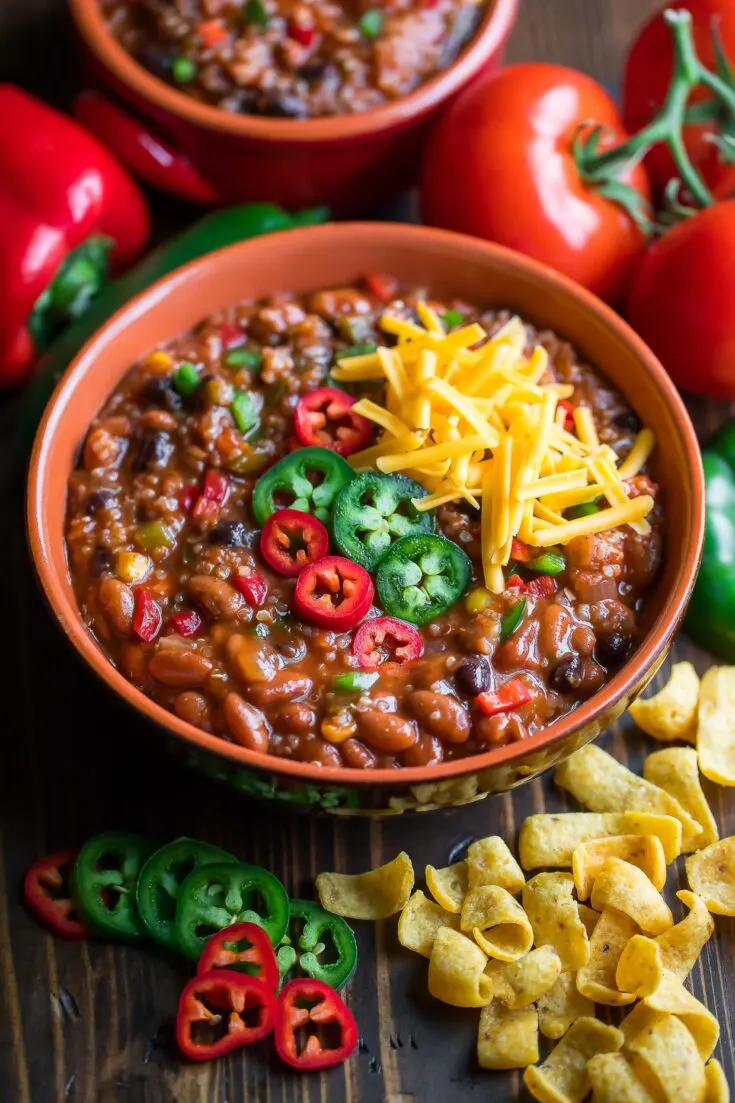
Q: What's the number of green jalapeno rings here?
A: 7